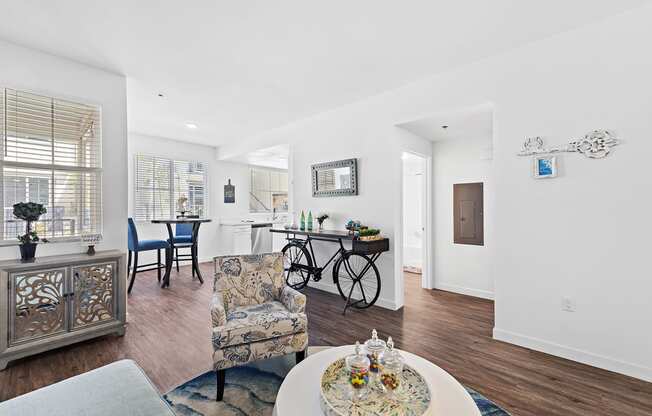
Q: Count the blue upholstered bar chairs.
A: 2